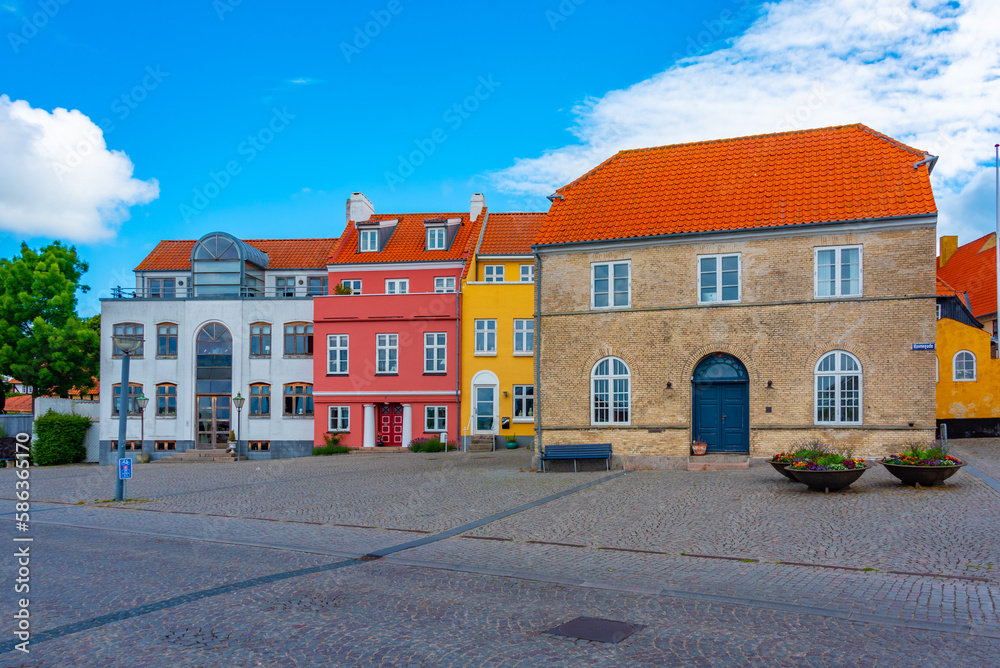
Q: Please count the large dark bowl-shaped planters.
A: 3